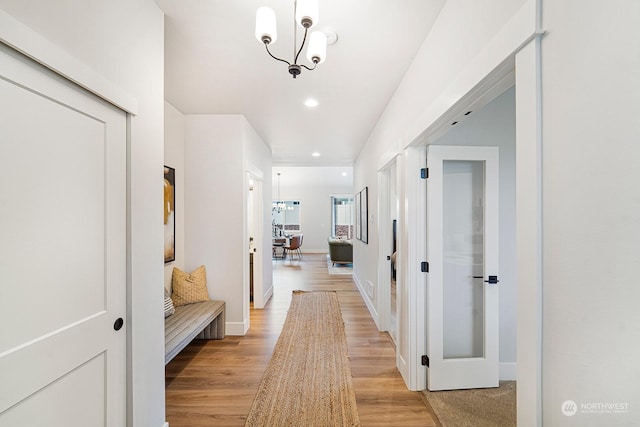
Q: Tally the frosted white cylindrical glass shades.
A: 3